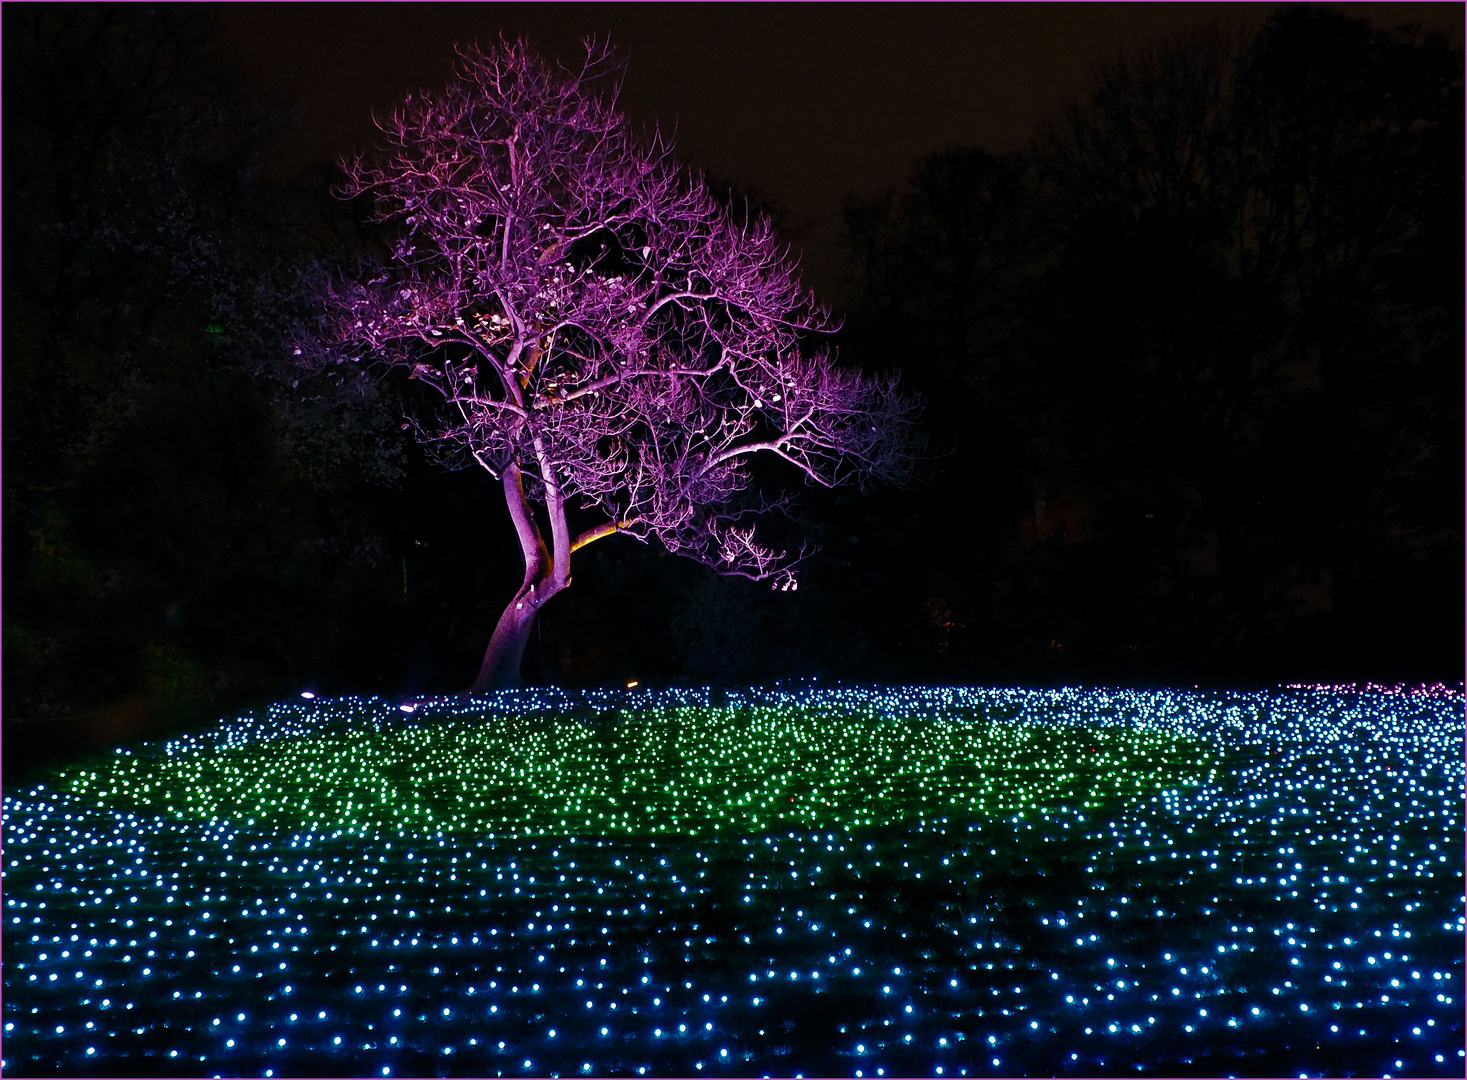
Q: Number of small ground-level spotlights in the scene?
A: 3